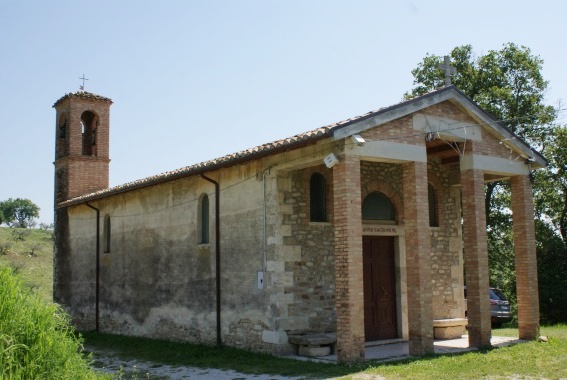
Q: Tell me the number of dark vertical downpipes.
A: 2